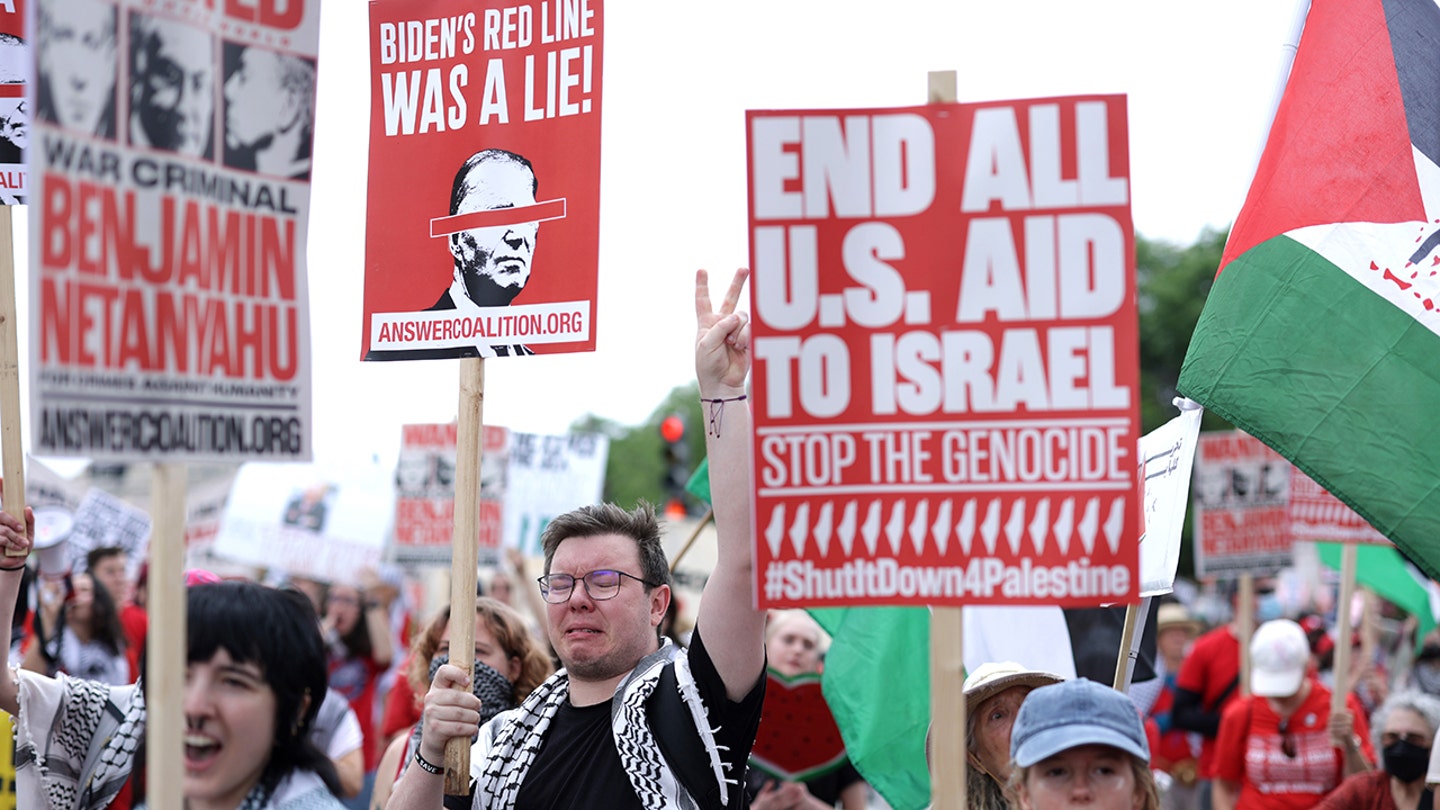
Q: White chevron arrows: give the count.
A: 15